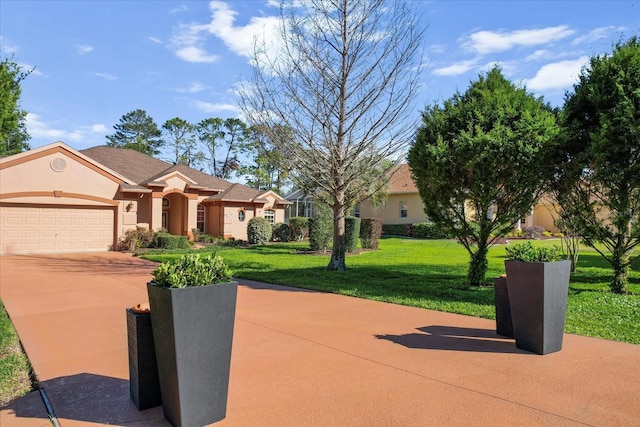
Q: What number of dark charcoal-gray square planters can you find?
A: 4